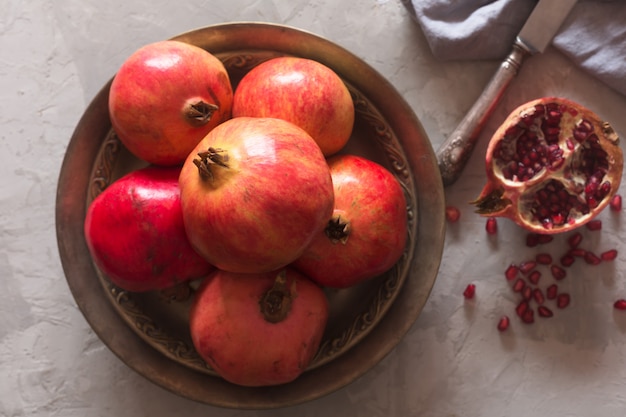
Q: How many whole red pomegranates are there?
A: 6